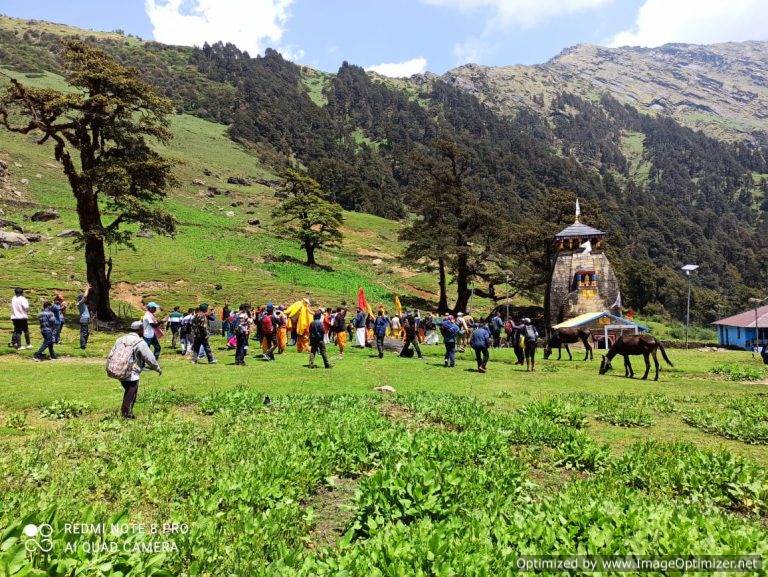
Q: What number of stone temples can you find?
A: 1